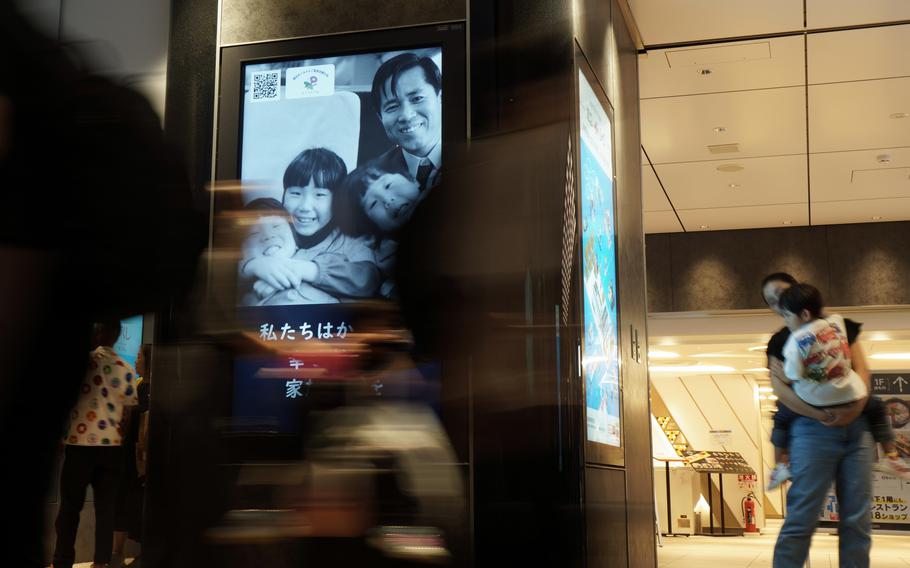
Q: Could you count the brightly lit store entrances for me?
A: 1